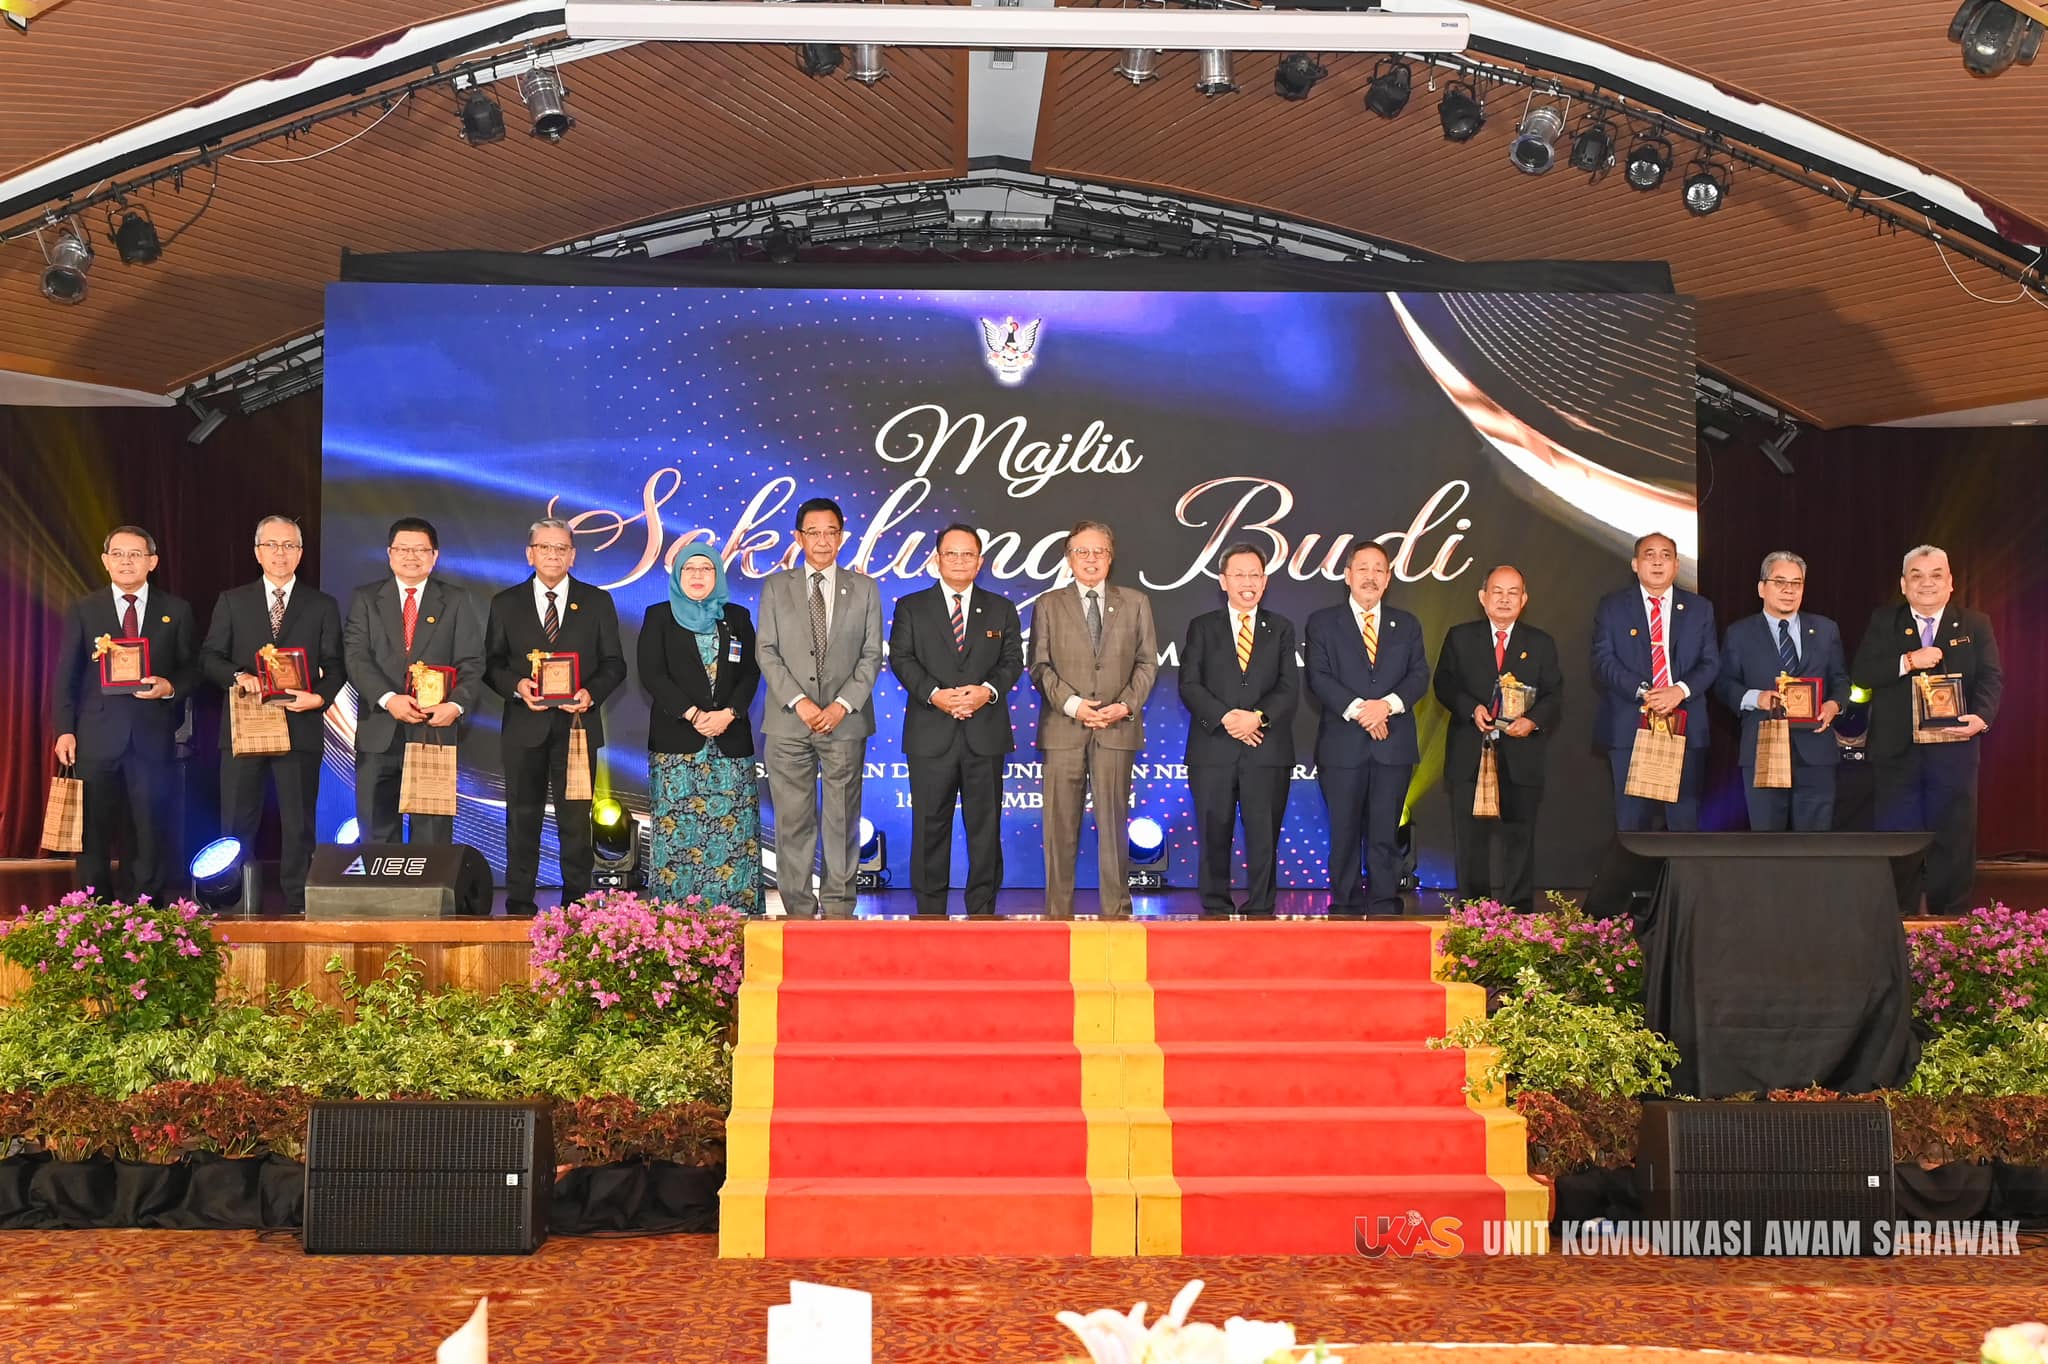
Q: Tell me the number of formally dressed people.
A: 14